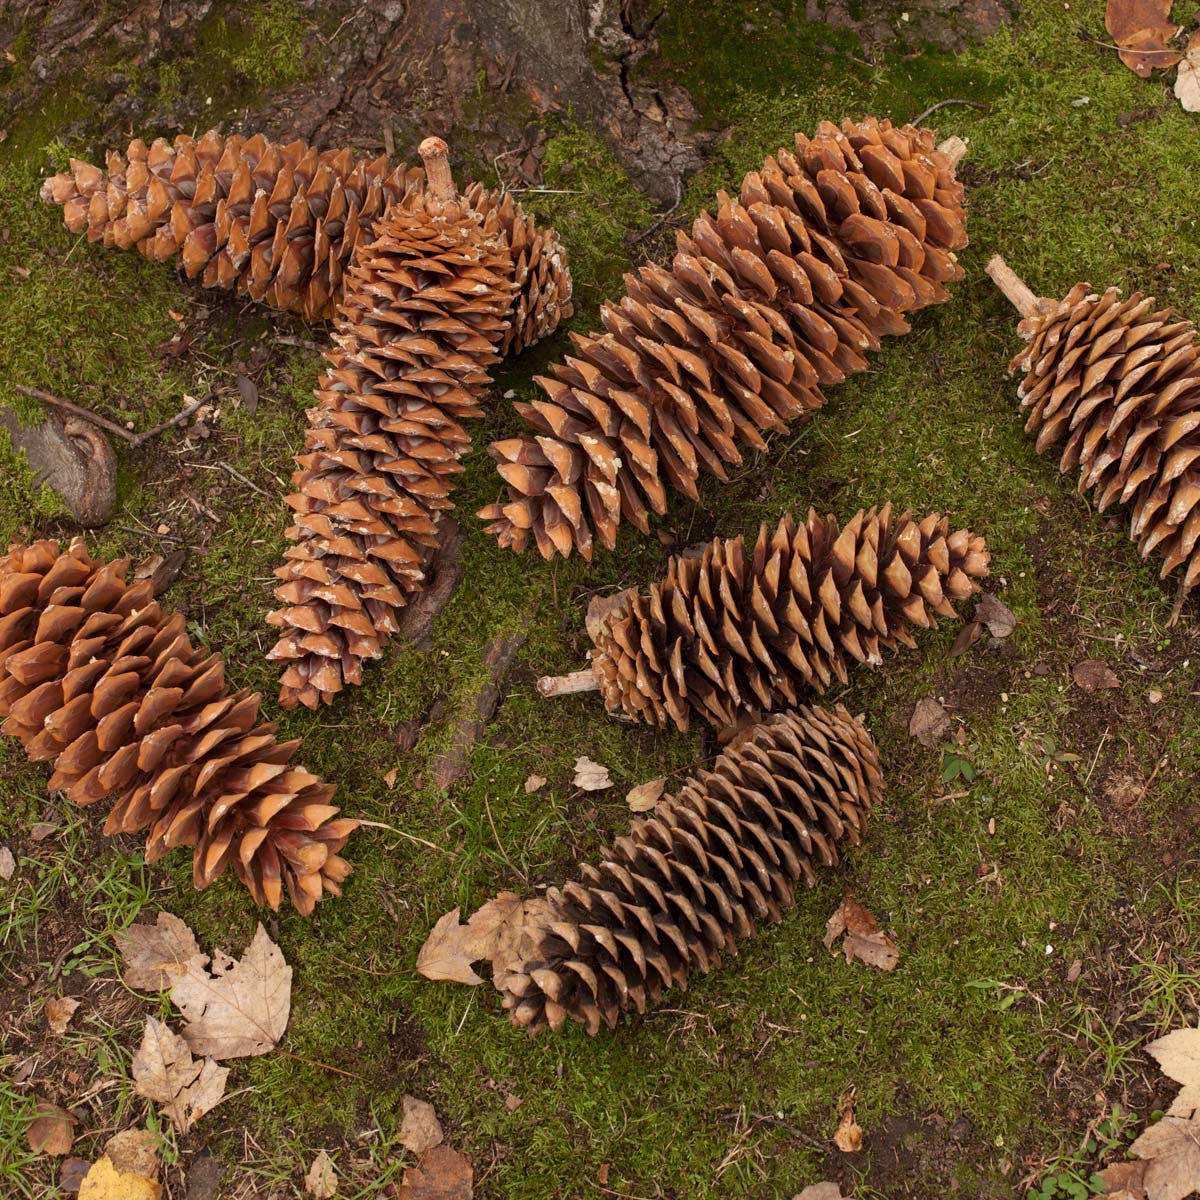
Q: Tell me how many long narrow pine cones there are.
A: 7